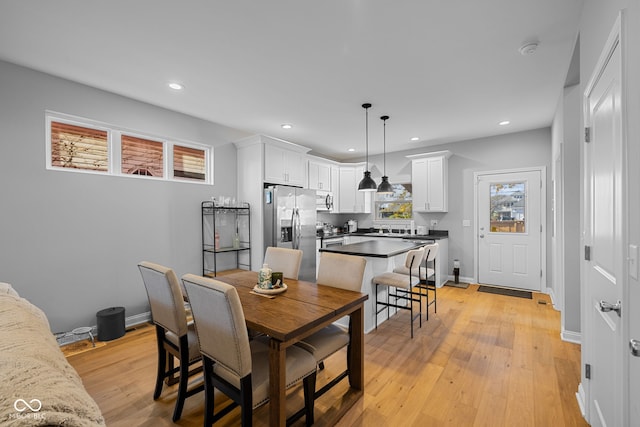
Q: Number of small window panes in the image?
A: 3